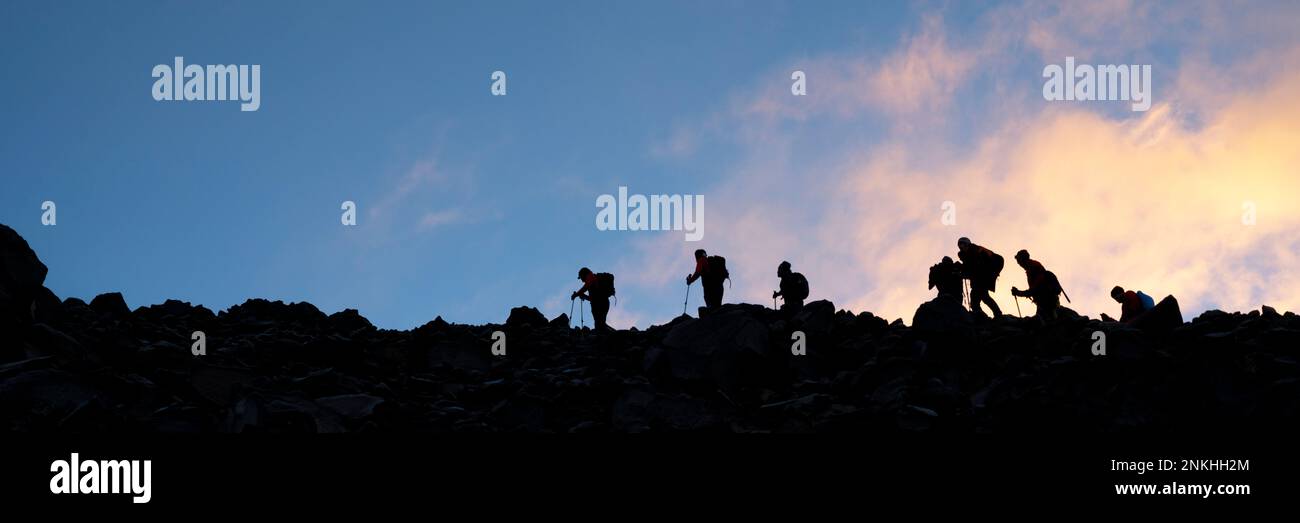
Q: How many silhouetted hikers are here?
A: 7